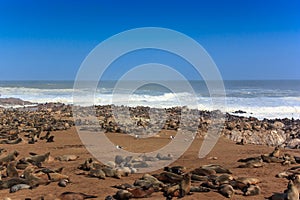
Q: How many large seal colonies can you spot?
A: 1